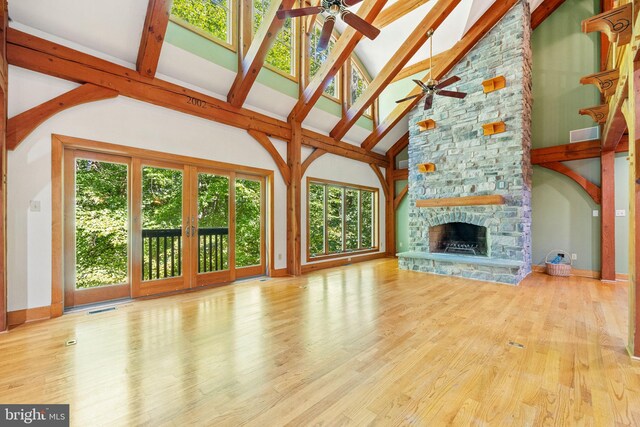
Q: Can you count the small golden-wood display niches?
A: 4